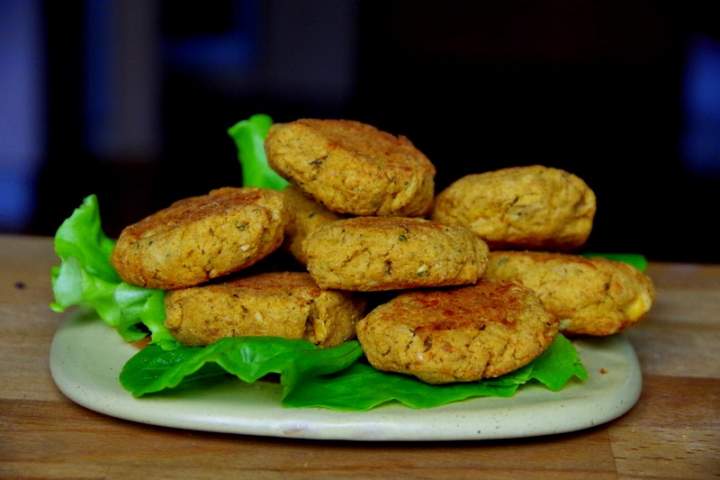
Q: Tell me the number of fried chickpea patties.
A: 8